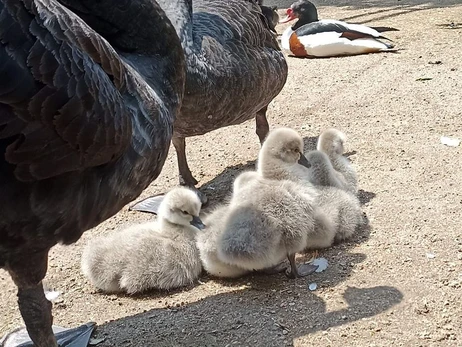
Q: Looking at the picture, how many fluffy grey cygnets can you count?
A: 5